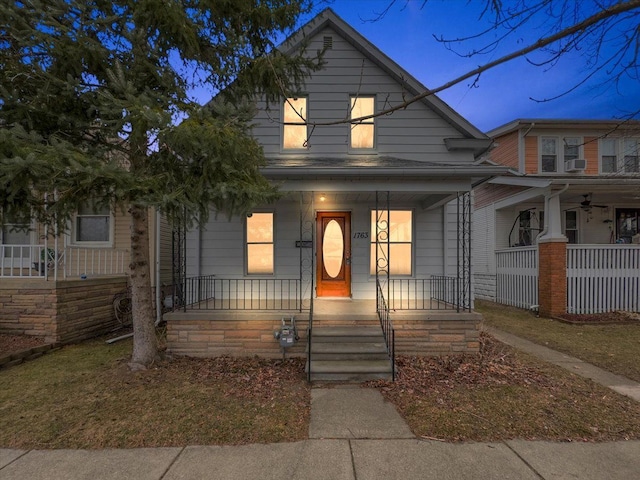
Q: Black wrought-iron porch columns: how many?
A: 4